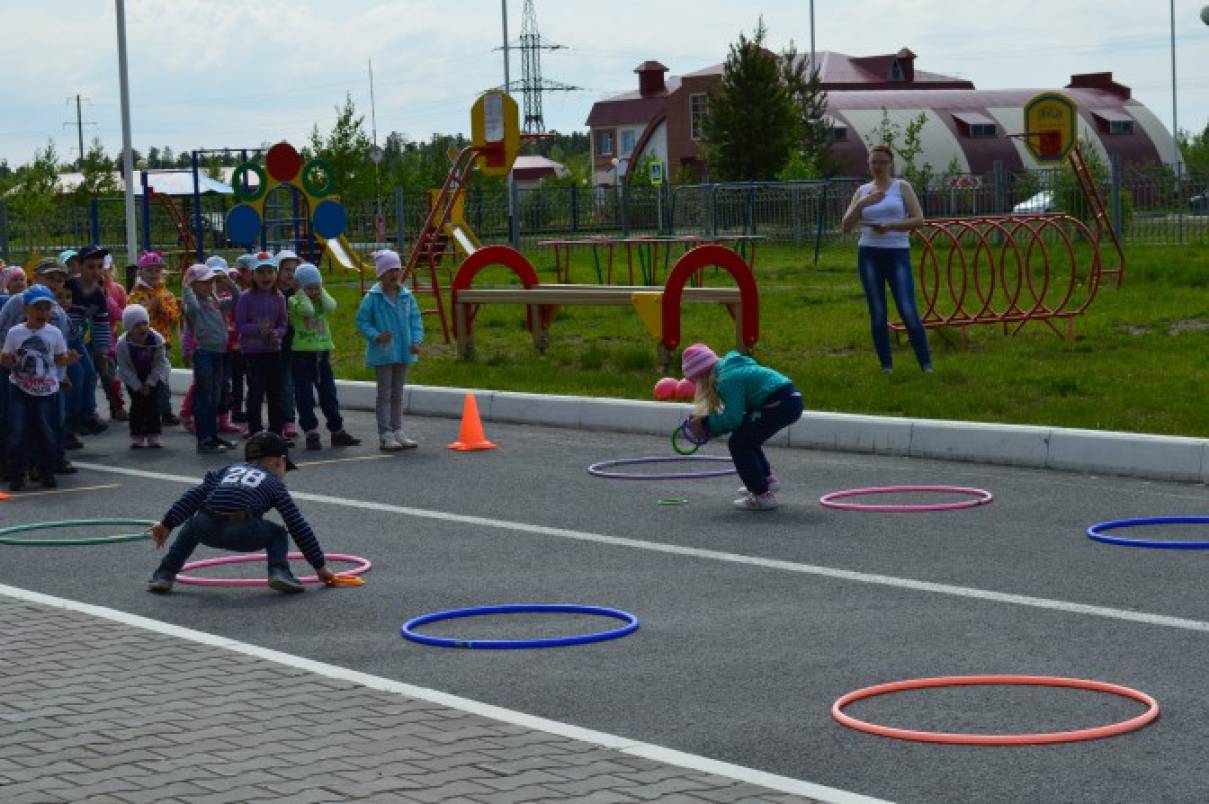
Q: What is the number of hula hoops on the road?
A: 7